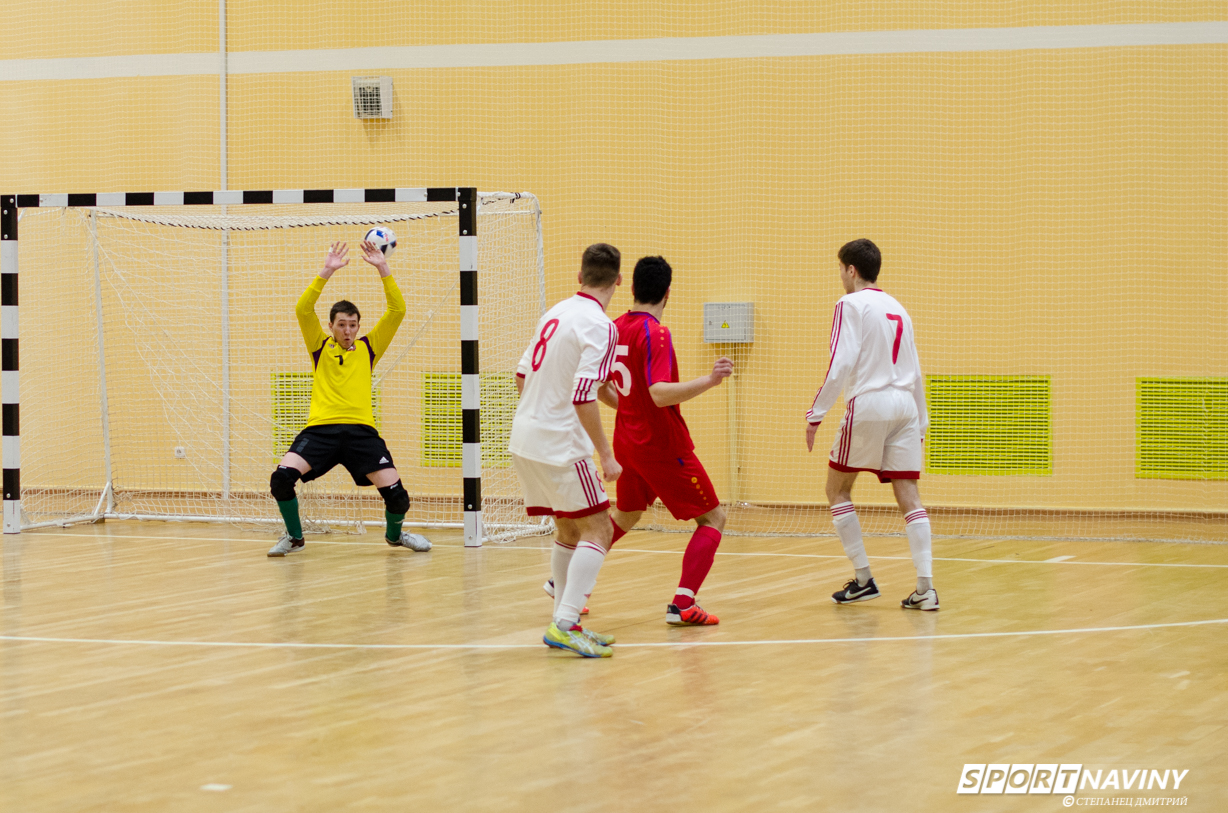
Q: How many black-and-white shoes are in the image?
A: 2